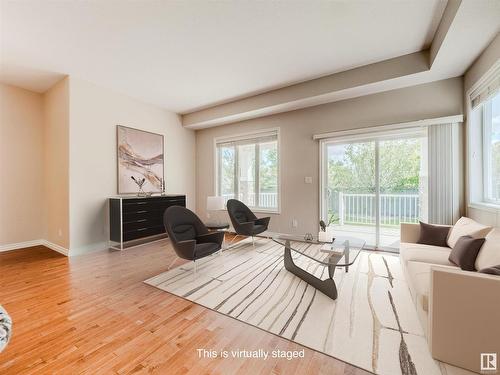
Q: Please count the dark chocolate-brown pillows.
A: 3